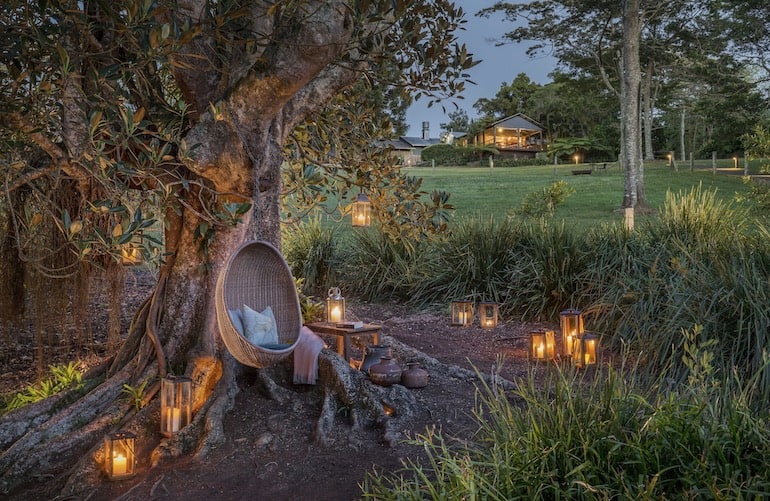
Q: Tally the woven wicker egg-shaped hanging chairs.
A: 1